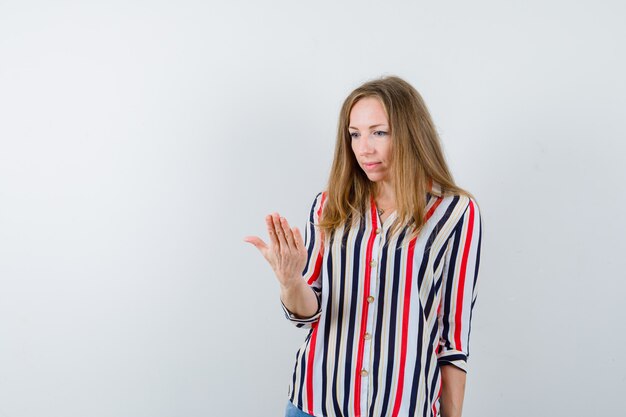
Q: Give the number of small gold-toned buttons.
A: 5